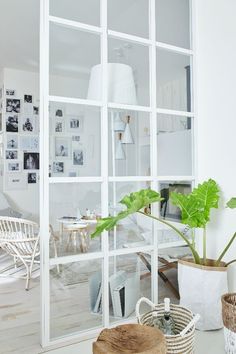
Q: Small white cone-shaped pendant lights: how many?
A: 3